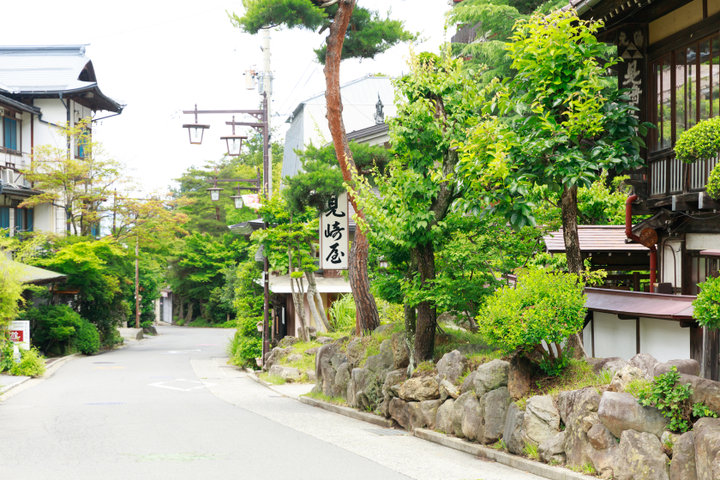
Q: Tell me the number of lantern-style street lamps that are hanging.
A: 4